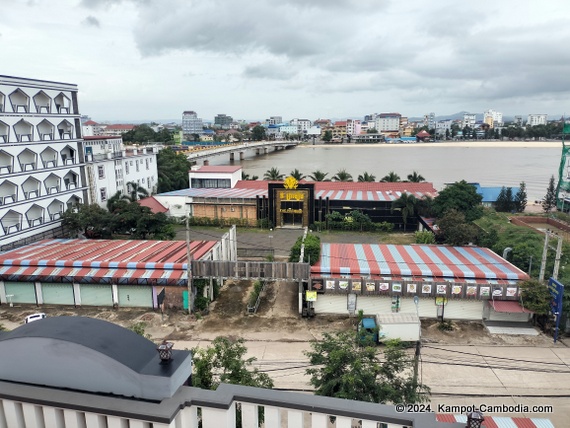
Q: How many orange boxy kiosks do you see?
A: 0